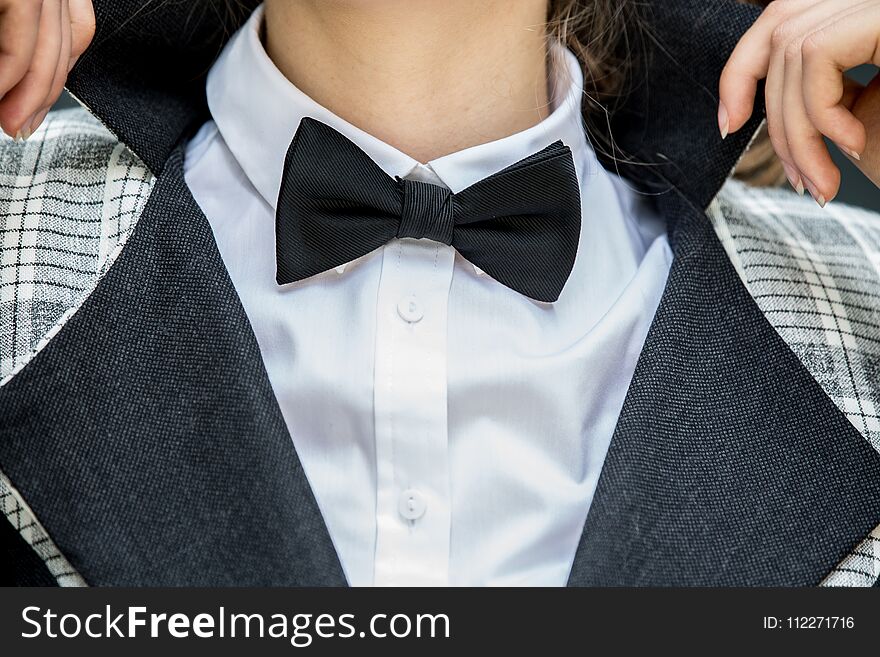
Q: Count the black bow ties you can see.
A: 1